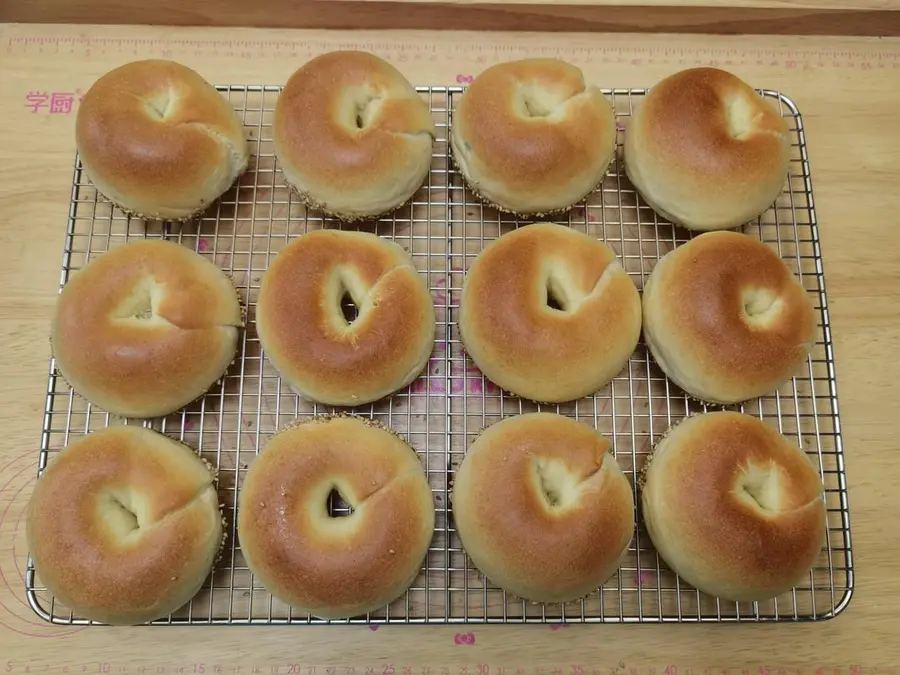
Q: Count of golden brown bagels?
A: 12